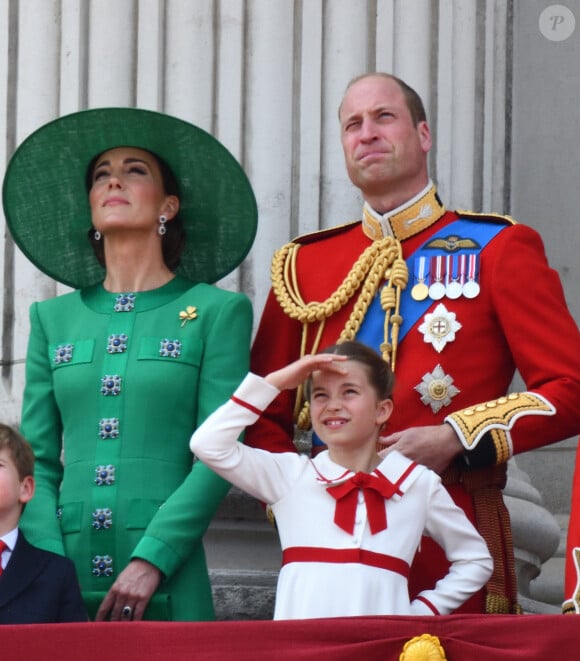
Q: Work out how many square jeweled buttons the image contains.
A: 9